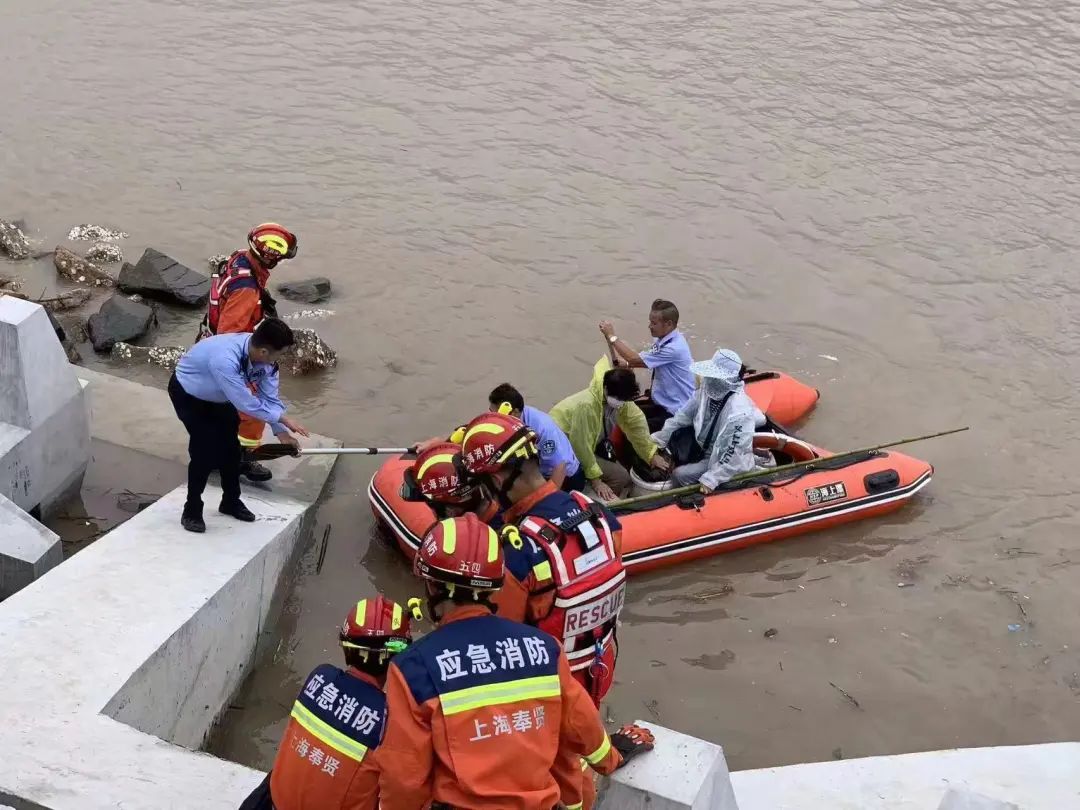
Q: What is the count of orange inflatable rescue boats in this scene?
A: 1